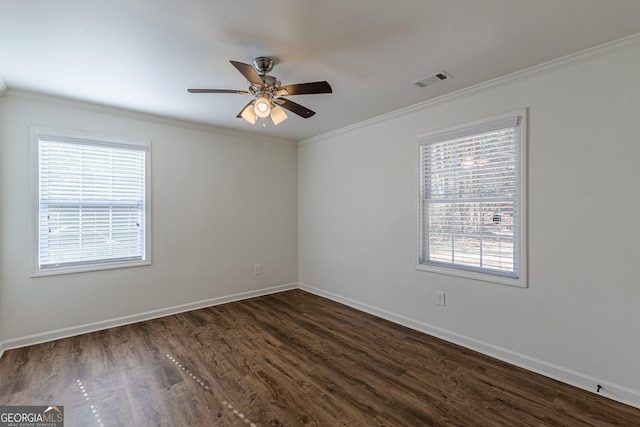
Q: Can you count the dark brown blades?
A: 5